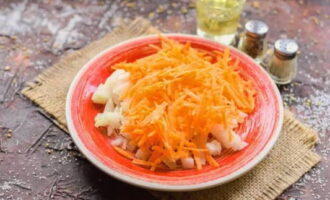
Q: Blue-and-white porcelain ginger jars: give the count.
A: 0